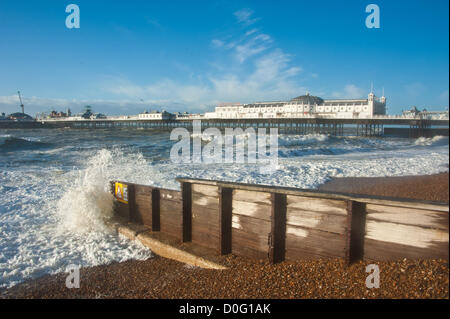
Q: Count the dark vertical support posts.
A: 6